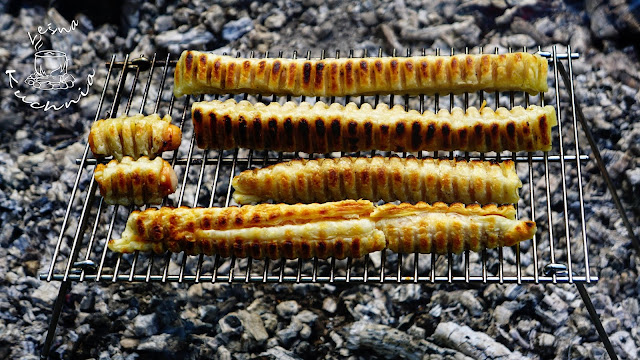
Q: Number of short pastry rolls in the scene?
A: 2